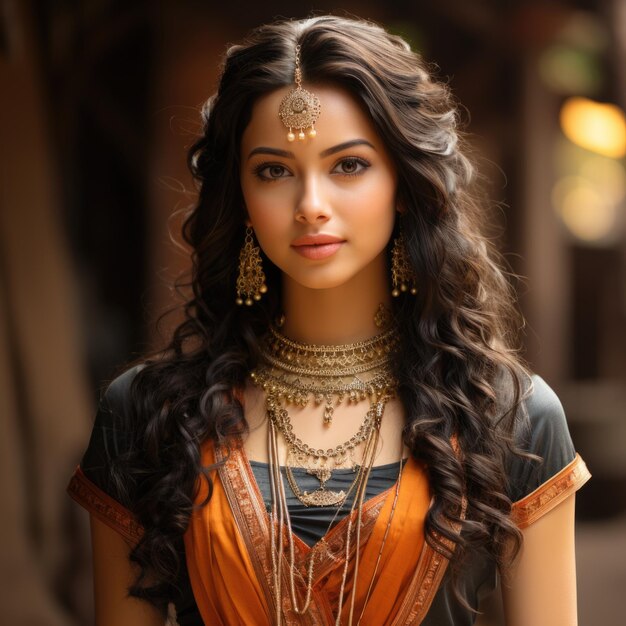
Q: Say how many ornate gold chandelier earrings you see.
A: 2